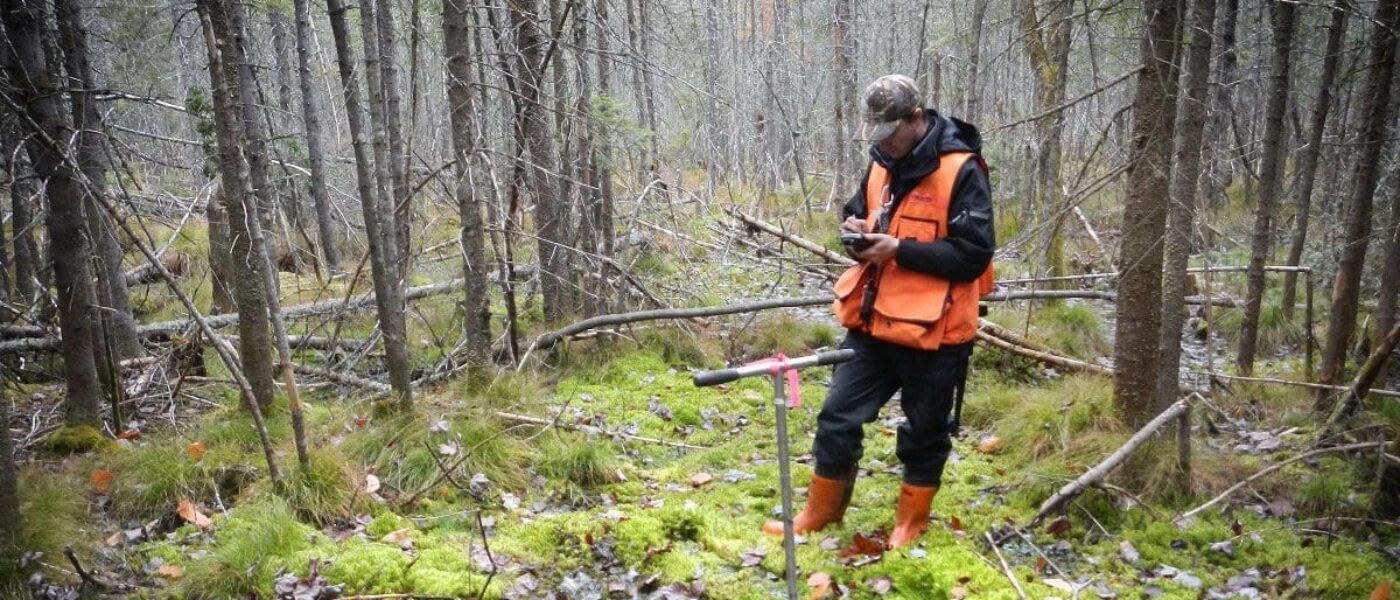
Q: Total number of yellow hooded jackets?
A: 0